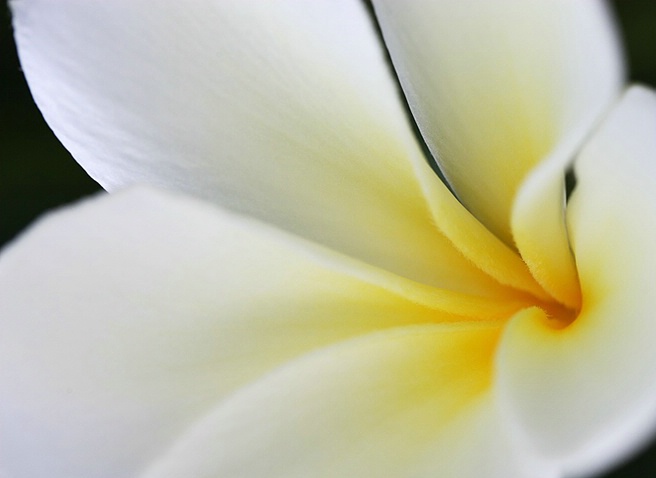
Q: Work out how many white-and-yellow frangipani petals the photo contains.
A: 5